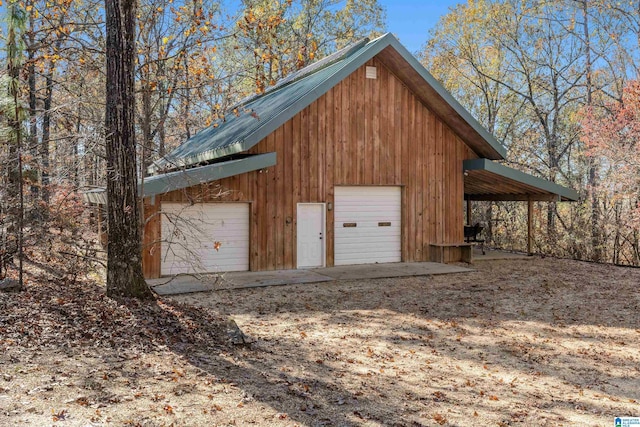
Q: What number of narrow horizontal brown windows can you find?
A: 2